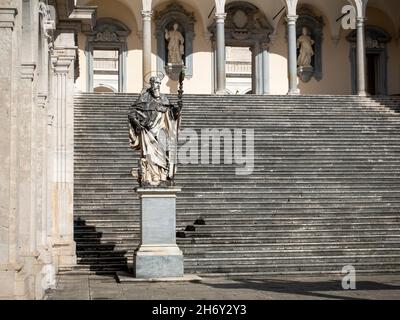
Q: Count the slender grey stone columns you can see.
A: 4